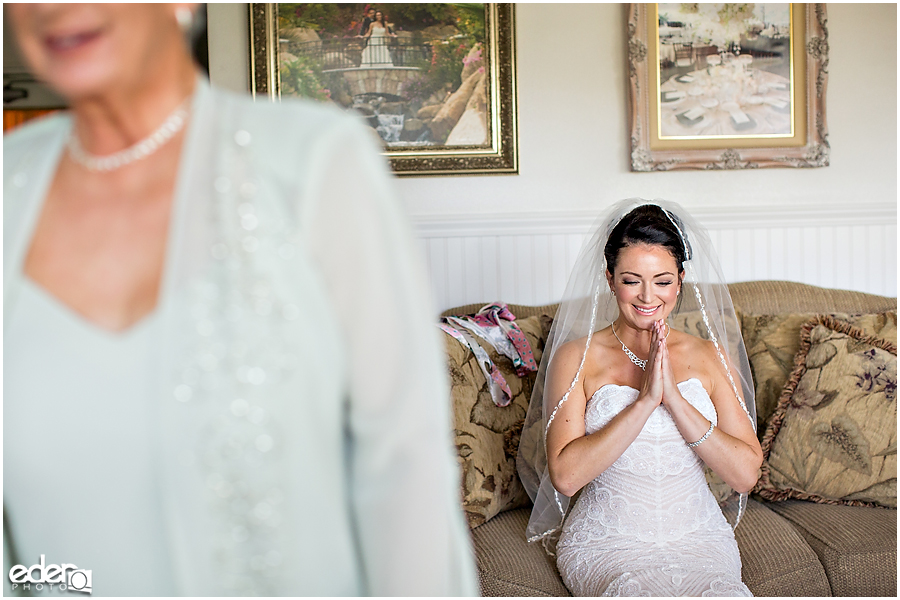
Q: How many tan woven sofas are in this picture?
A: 1